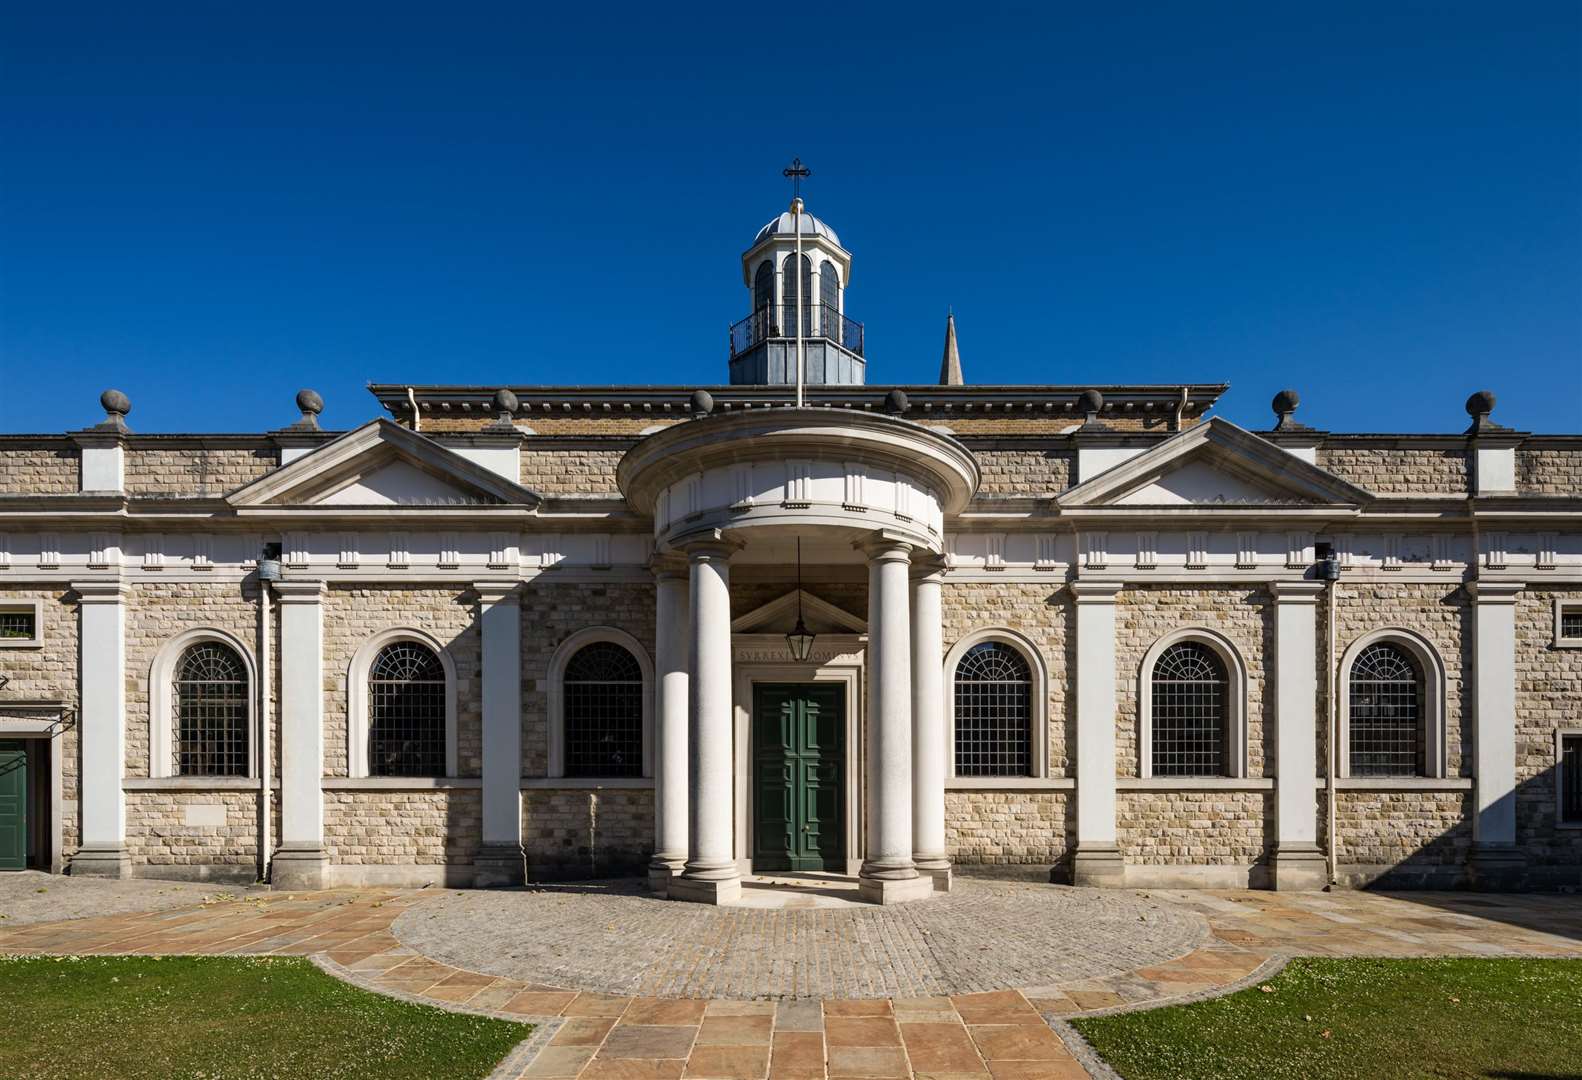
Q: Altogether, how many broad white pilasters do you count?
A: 6